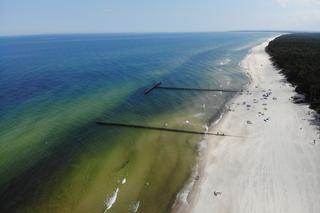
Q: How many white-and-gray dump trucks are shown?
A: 0